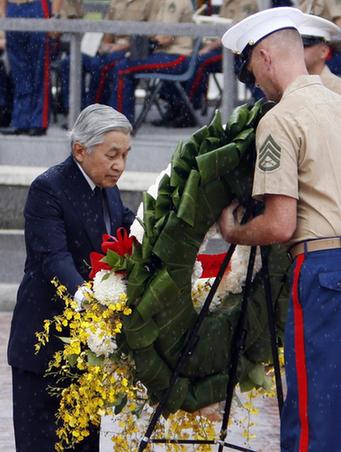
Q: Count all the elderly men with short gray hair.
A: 1